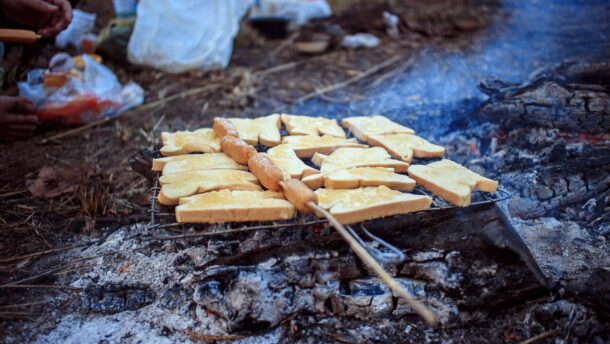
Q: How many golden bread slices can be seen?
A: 14